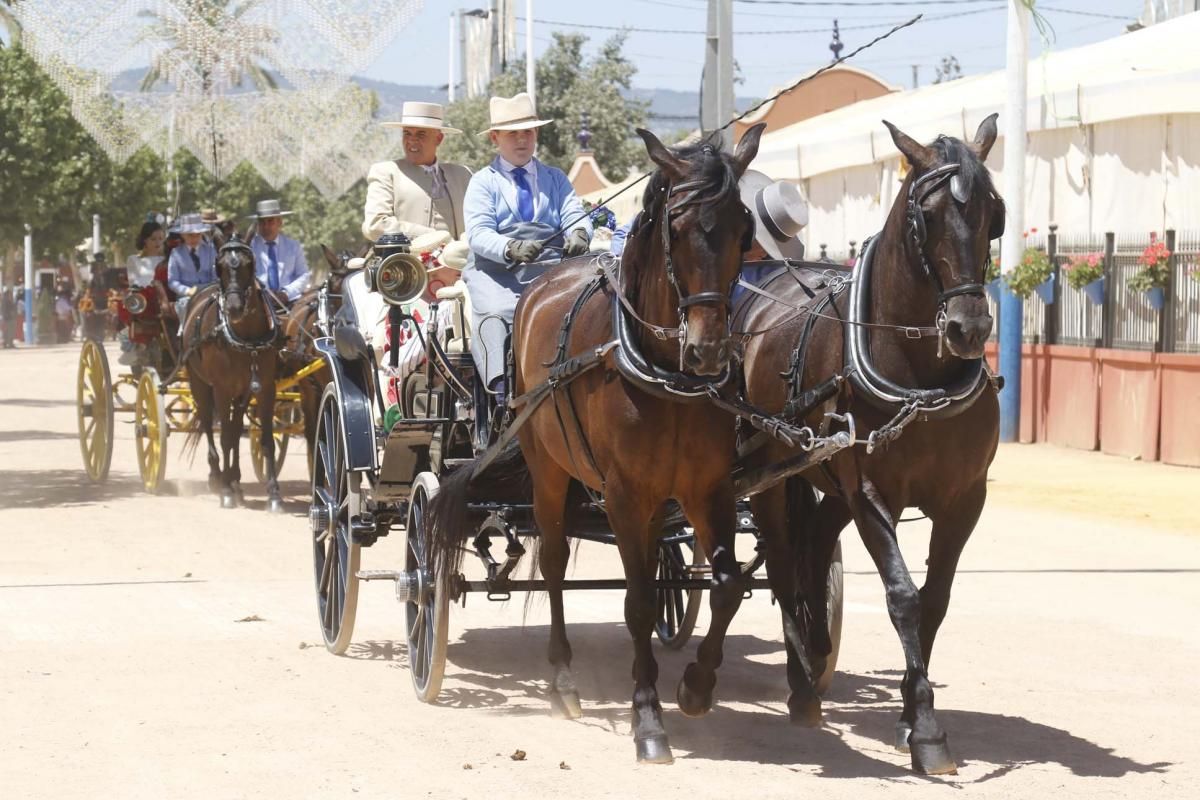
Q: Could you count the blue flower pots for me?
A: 4